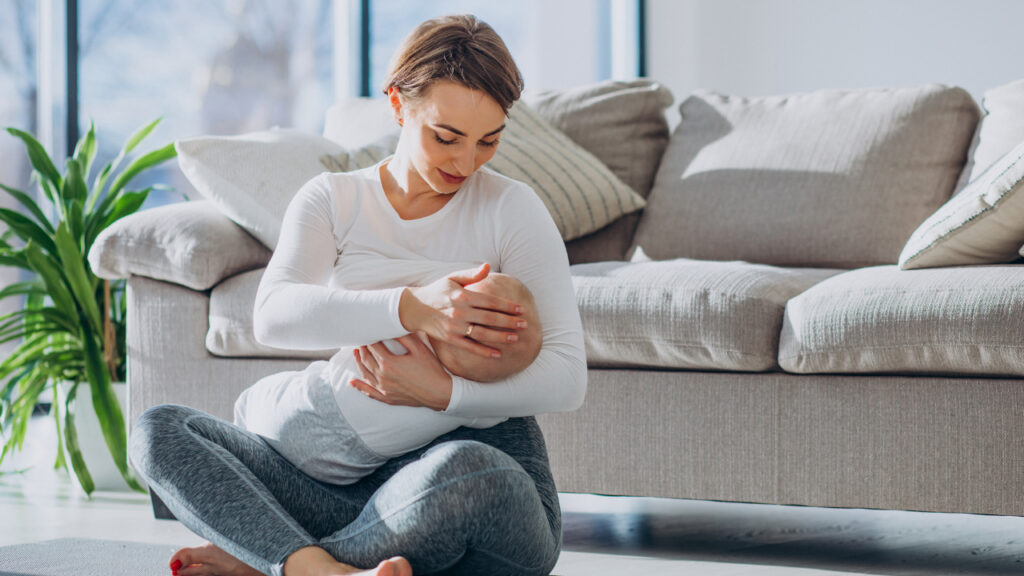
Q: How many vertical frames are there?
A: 3